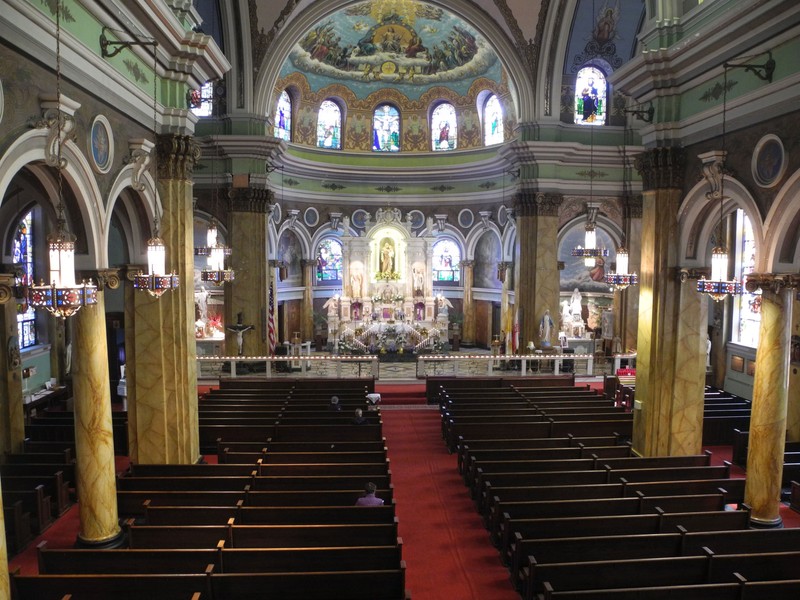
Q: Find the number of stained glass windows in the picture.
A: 11